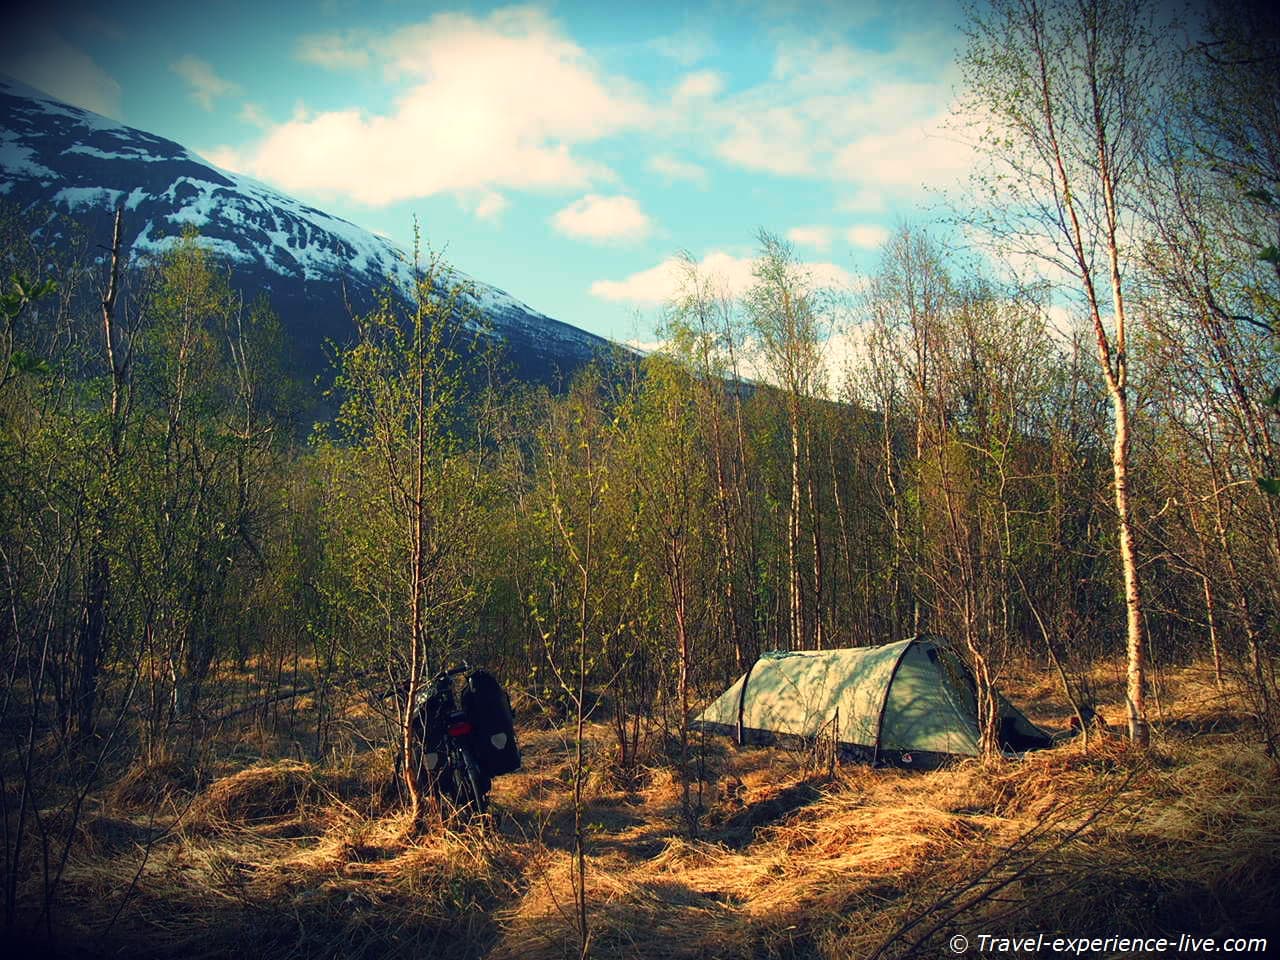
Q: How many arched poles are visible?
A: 2